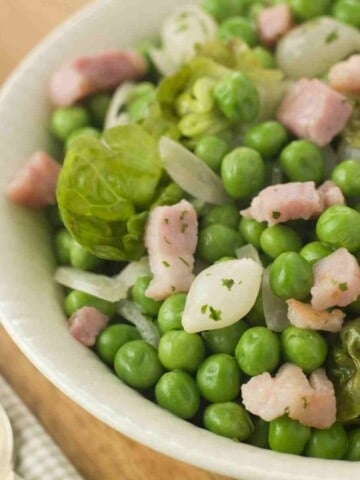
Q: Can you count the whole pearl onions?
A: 3